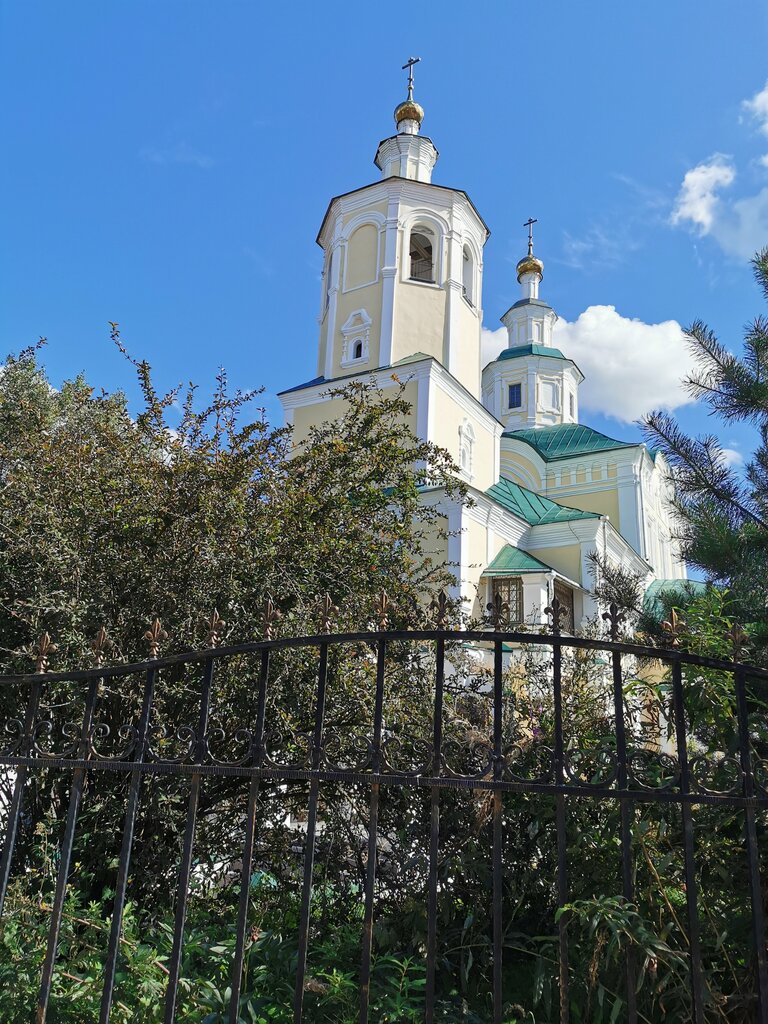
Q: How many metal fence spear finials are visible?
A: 13